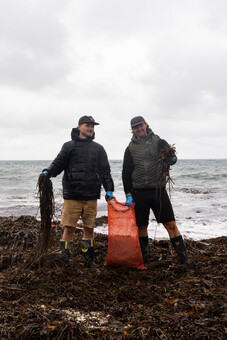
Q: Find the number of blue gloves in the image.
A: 4